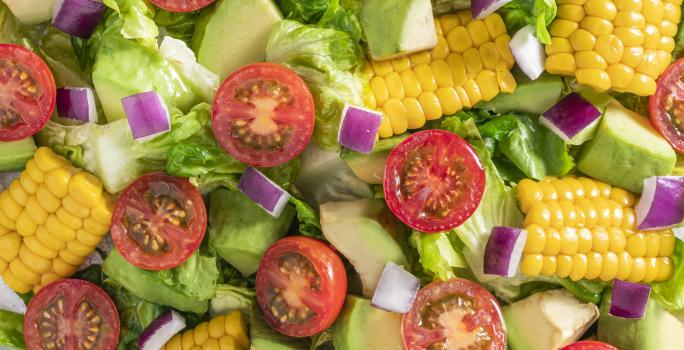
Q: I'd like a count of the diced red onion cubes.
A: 13